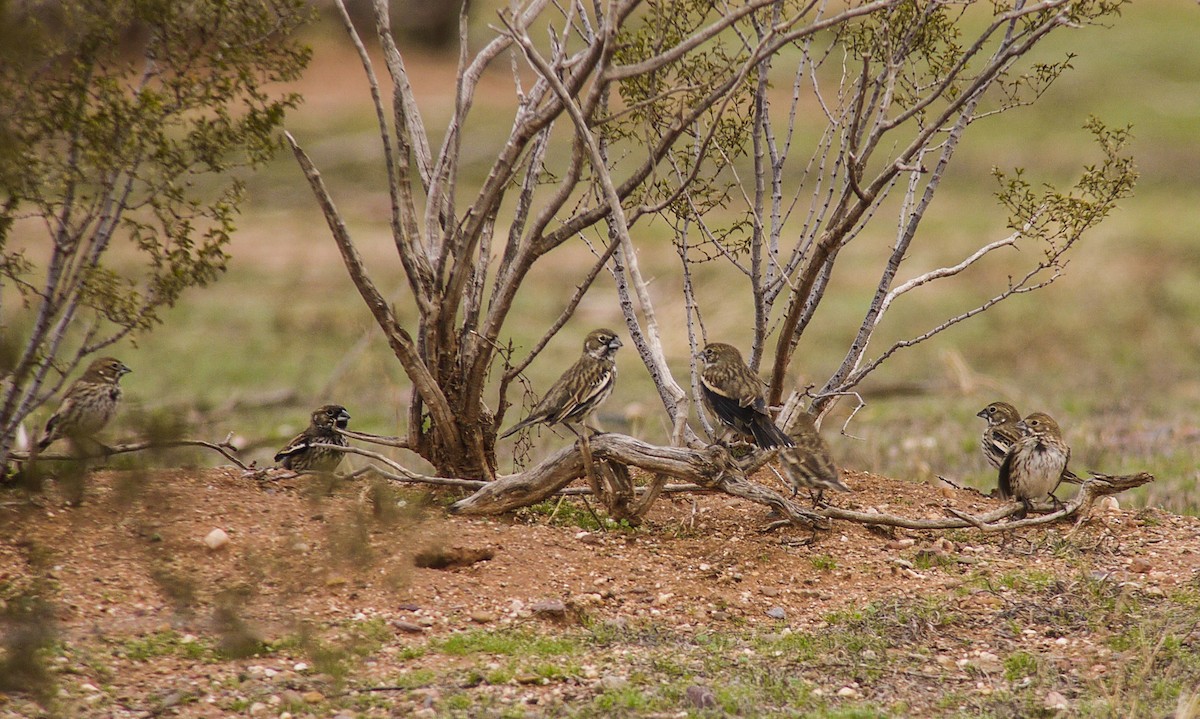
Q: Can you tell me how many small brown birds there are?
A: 7